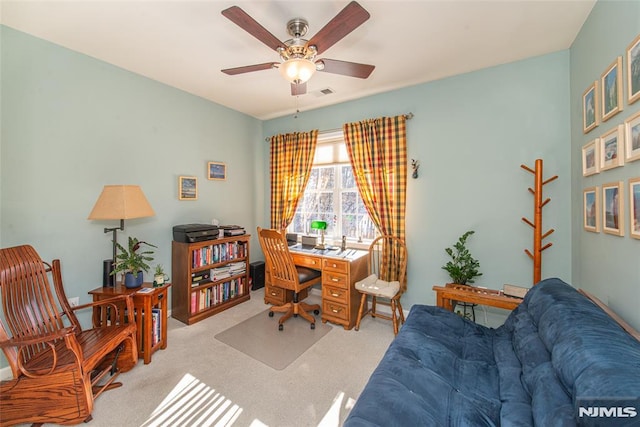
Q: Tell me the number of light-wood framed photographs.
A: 11